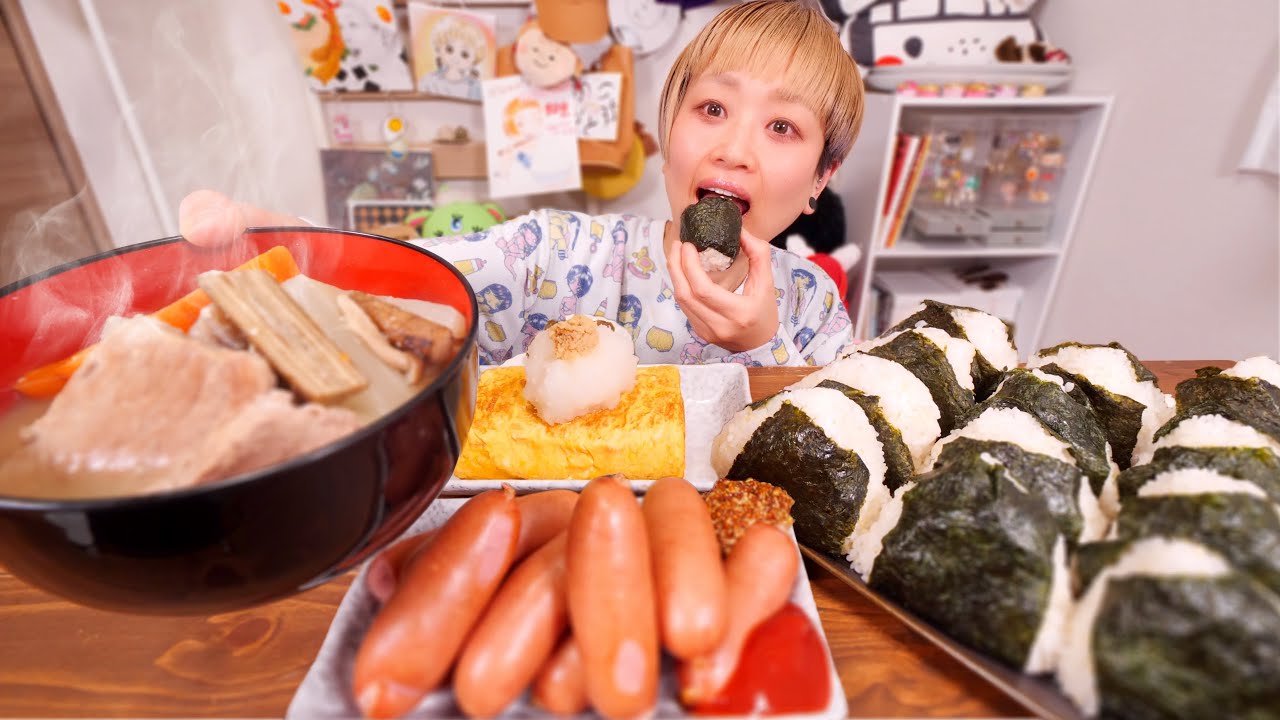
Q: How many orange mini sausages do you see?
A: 8